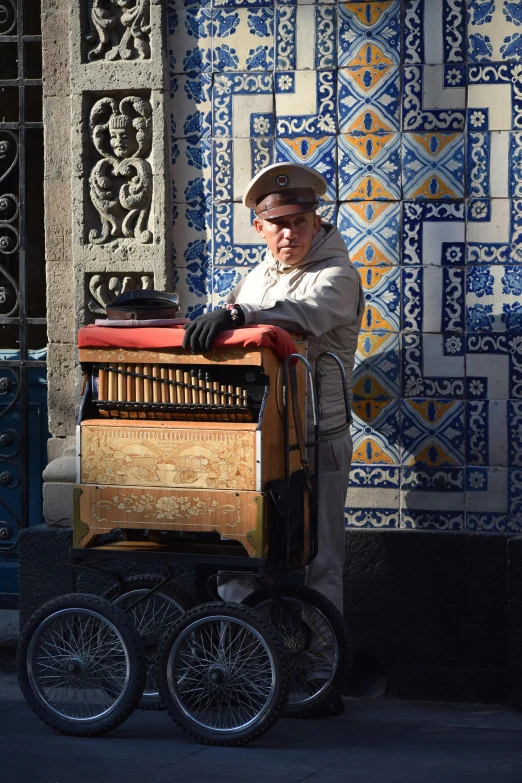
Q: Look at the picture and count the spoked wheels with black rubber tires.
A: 4